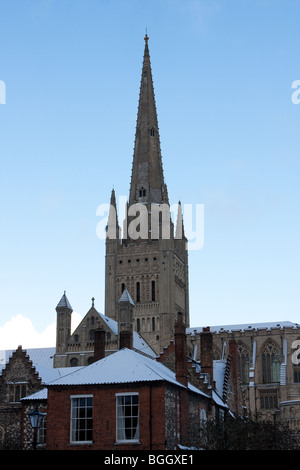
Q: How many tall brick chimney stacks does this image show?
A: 5